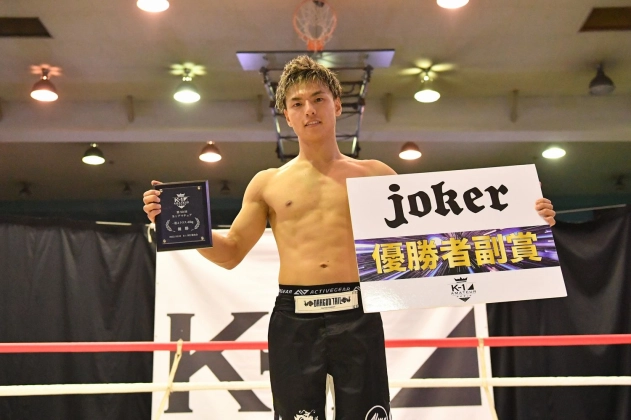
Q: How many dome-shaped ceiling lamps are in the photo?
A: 10